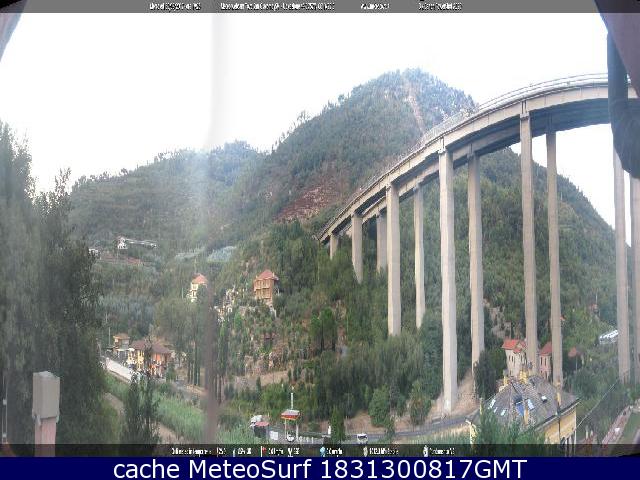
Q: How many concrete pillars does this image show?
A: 11